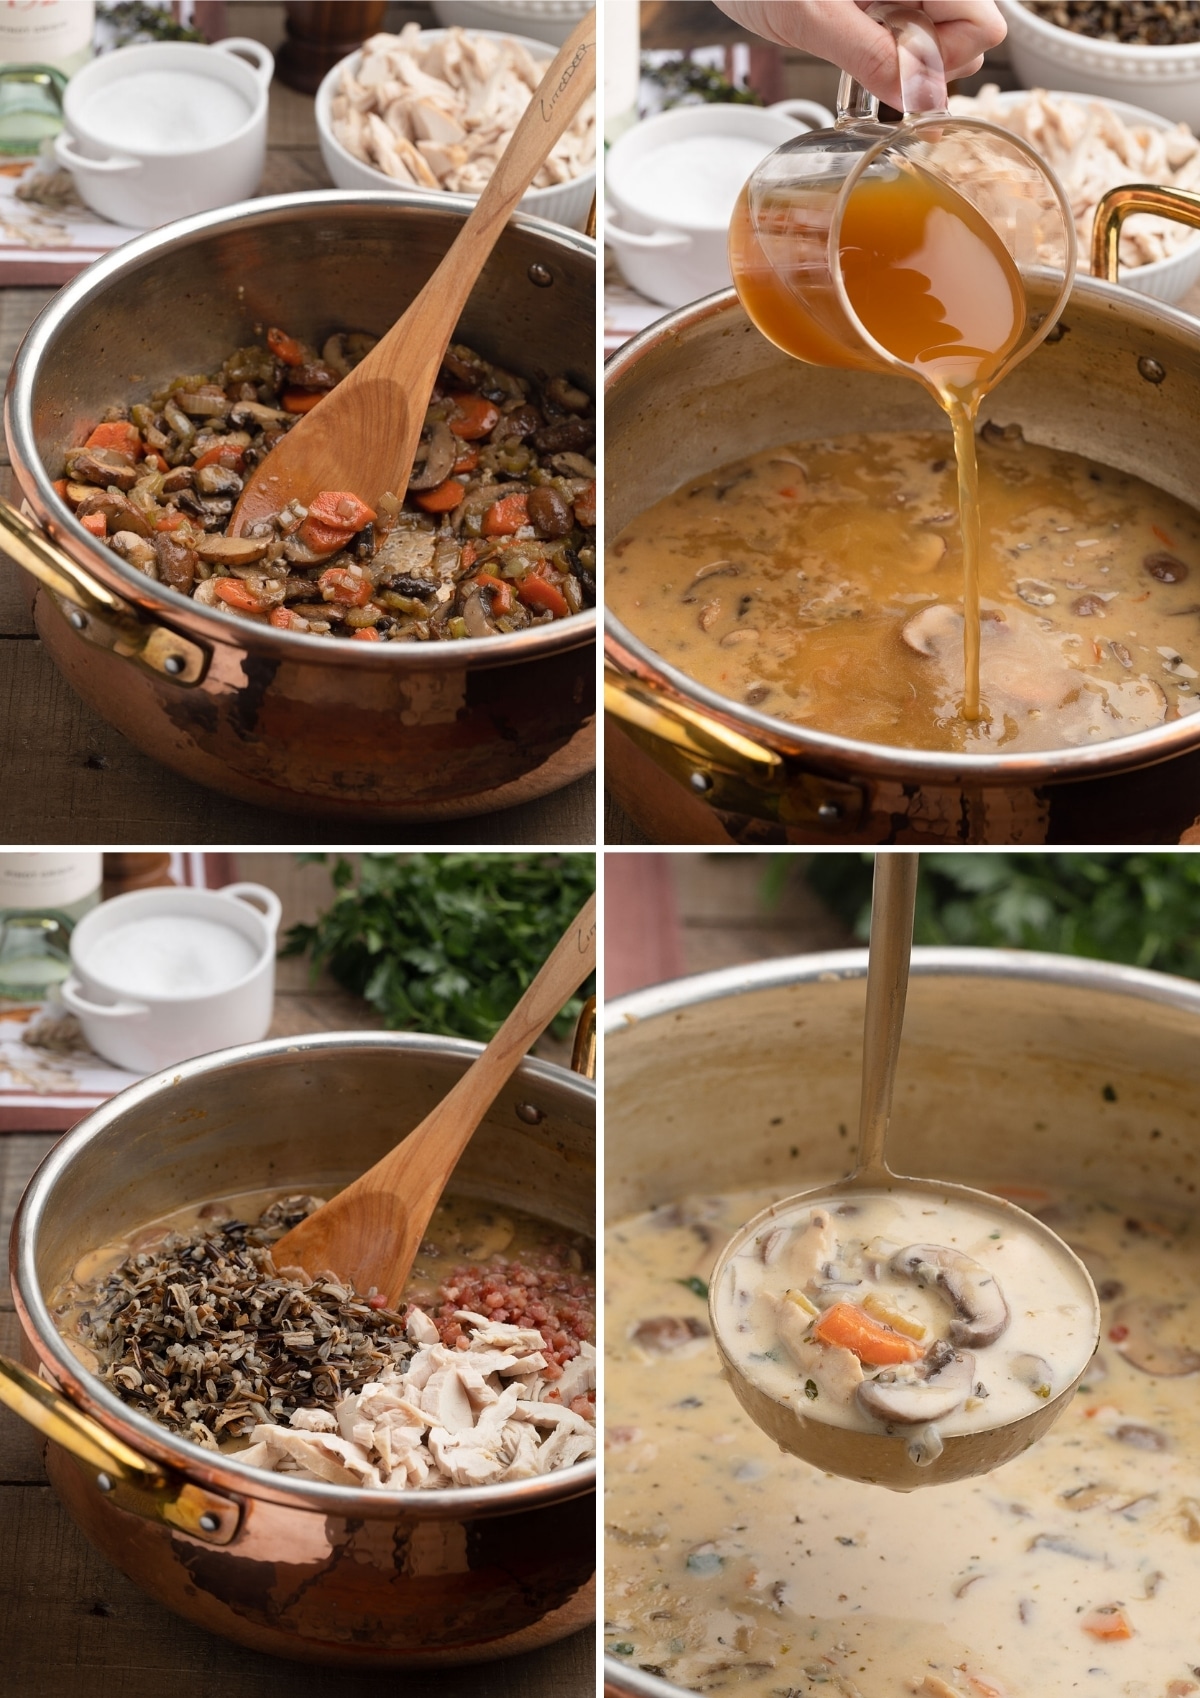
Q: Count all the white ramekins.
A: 3